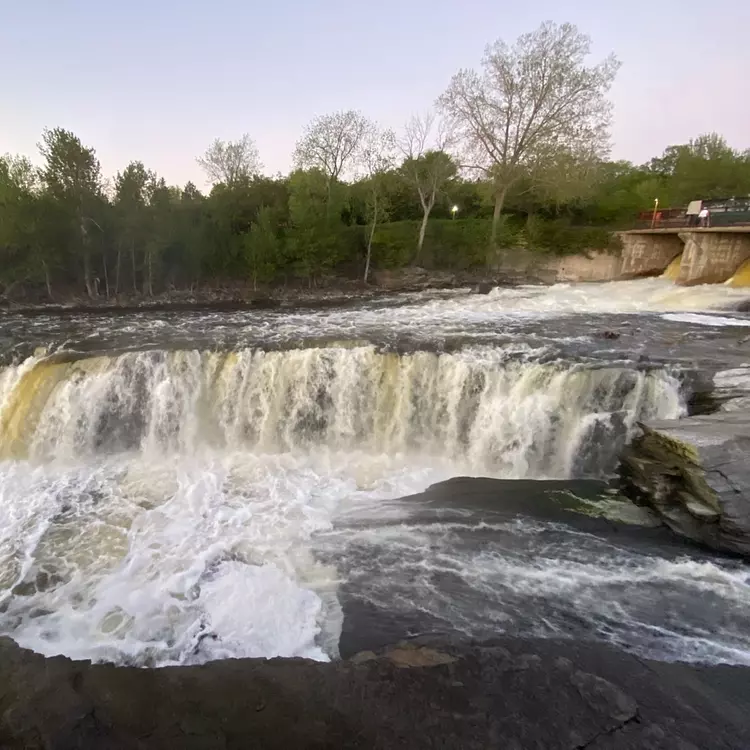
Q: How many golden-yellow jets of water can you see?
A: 2